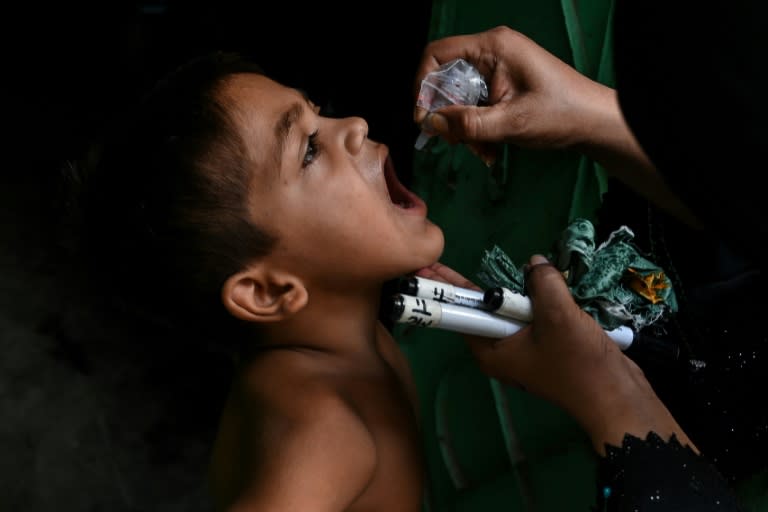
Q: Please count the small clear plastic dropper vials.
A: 1